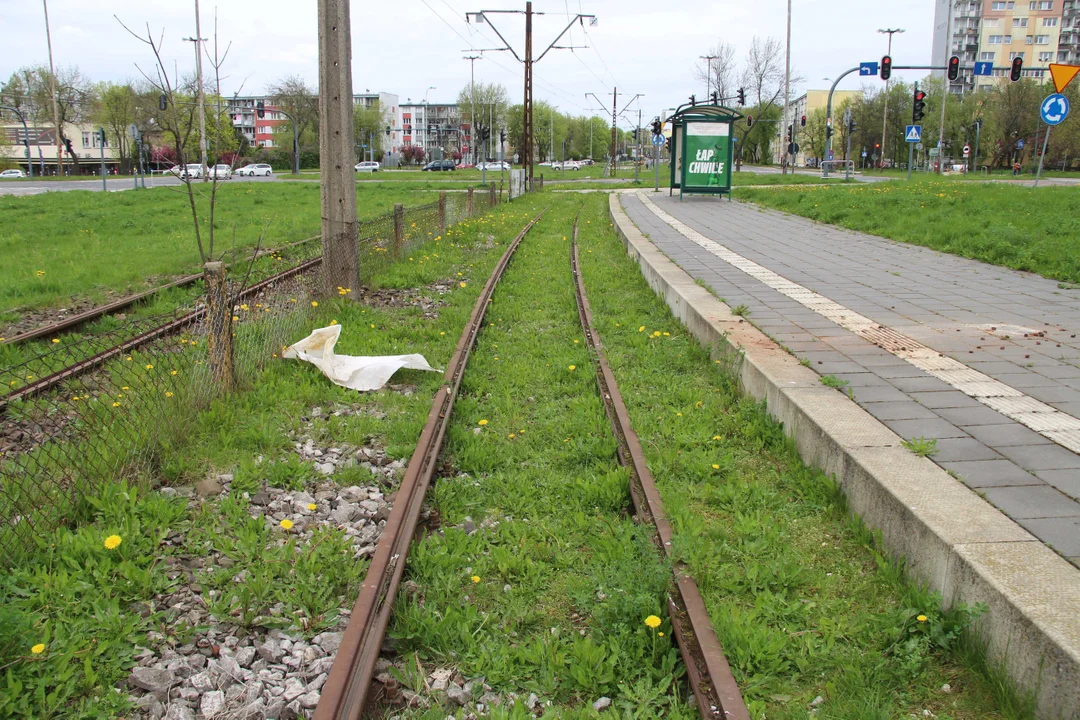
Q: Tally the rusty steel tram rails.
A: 4